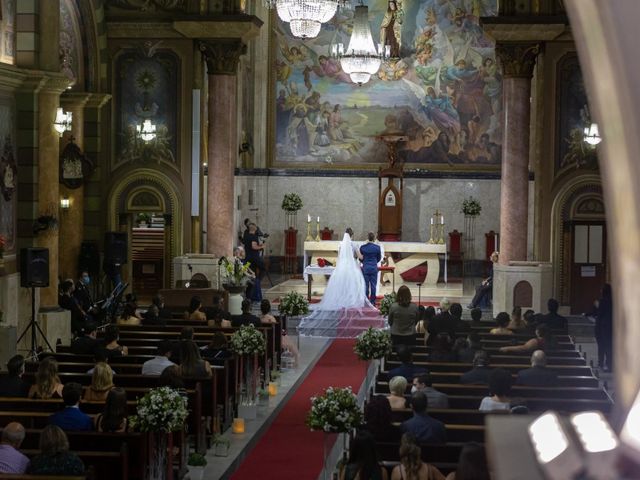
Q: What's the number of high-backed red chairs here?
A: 4